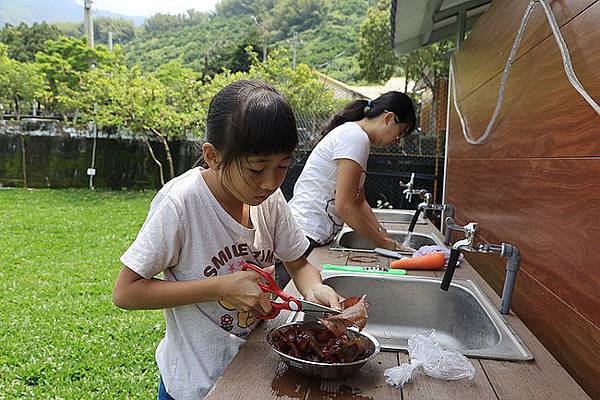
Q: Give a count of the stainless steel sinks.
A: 3